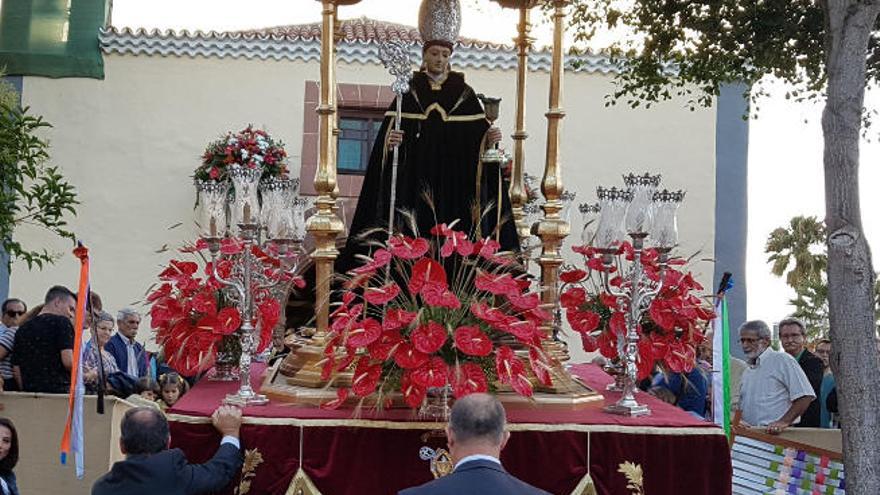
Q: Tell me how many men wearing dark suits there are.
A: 2